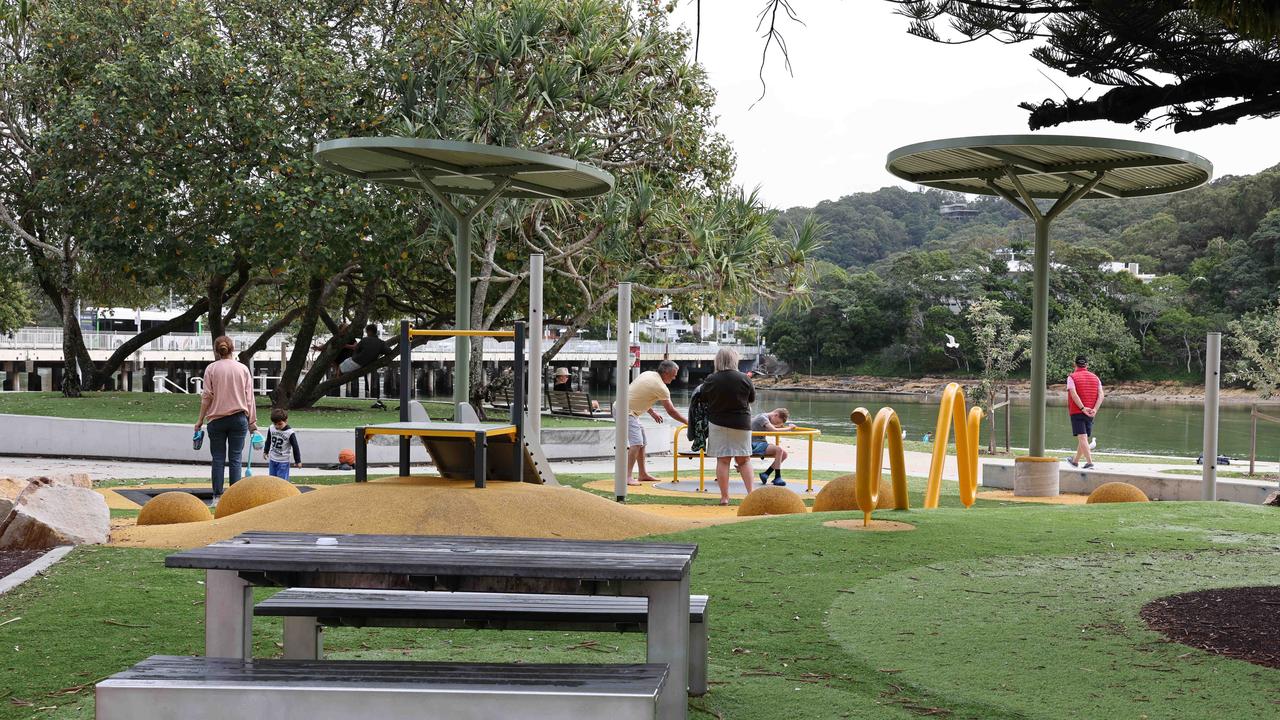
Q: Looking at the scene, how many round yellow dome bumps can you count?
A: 5